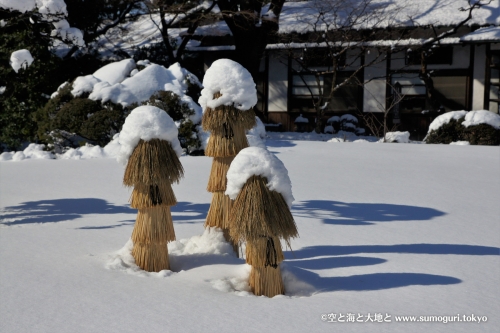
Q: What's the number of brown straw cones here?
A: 3